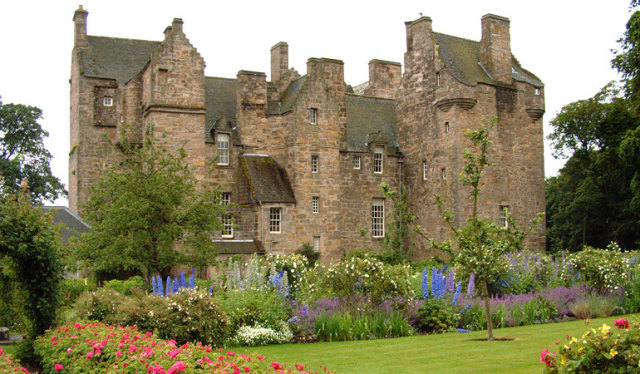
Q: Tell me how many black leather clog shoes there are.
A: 0